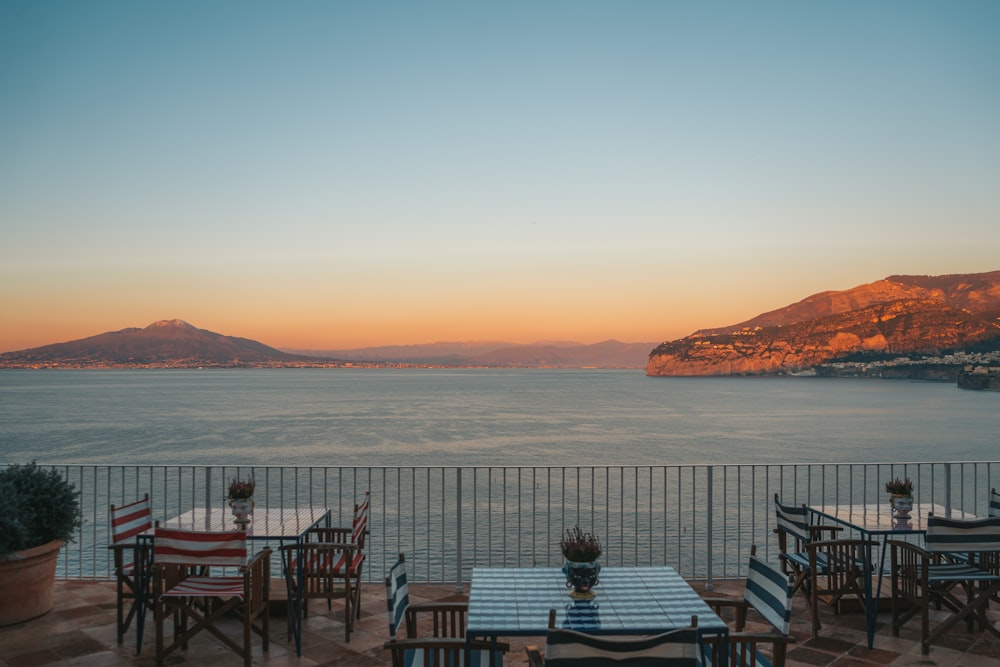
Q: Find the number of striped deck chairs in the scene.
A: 9